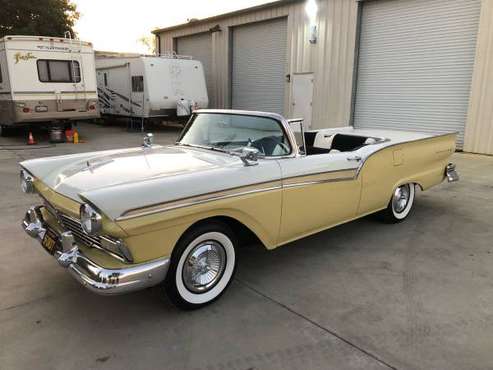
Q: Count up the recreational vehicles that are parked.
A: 2